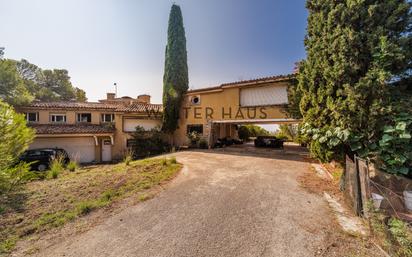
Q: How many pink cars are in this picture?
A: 0